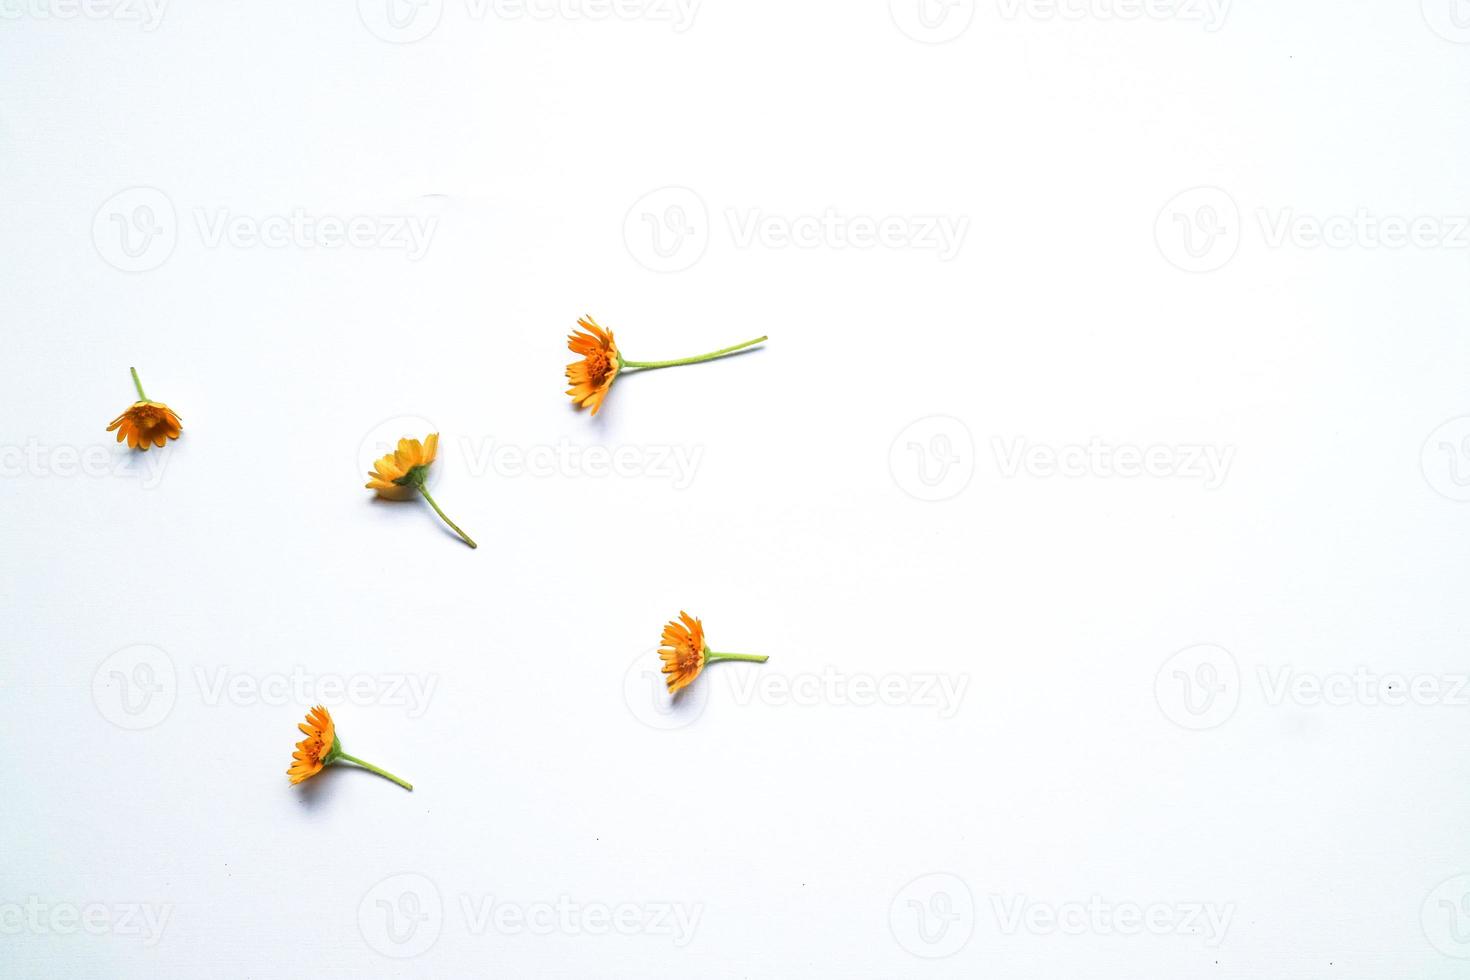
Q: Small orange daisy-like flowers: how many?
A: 5